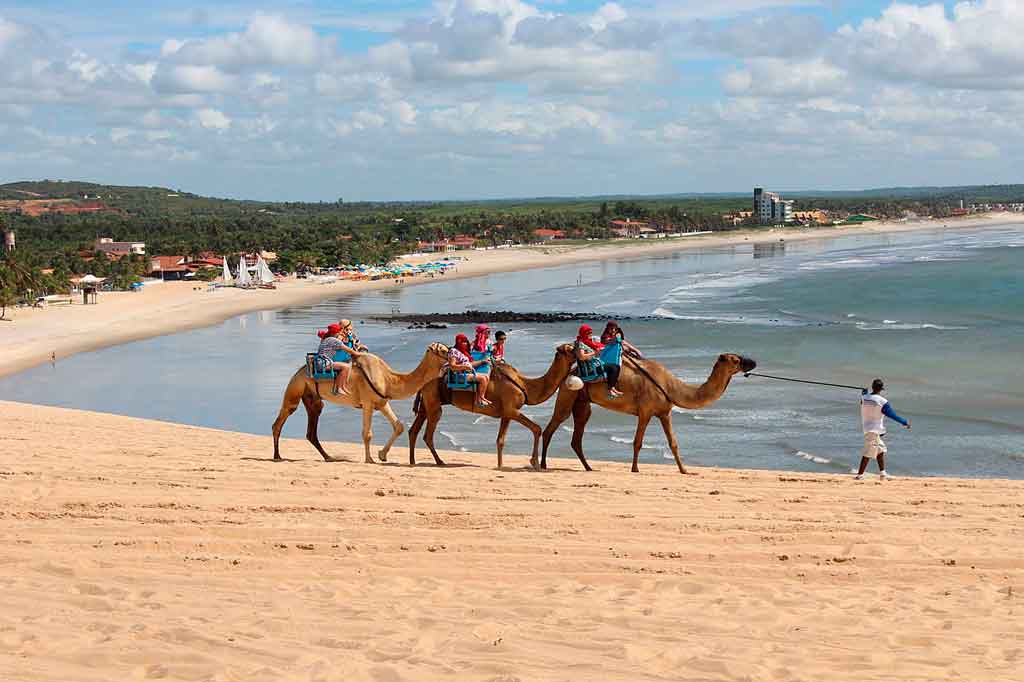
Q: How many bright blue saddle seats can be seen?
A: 3